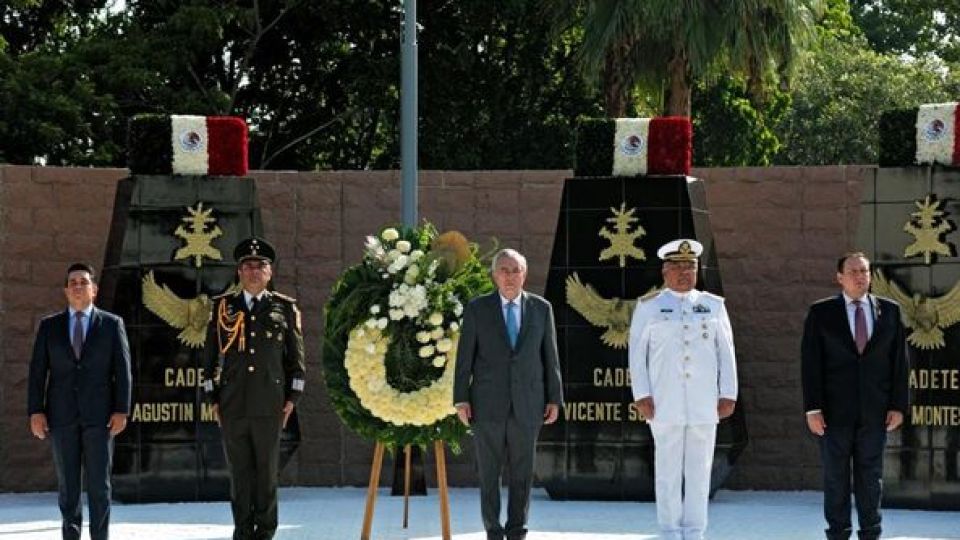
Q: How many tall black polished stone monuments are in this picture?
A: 3